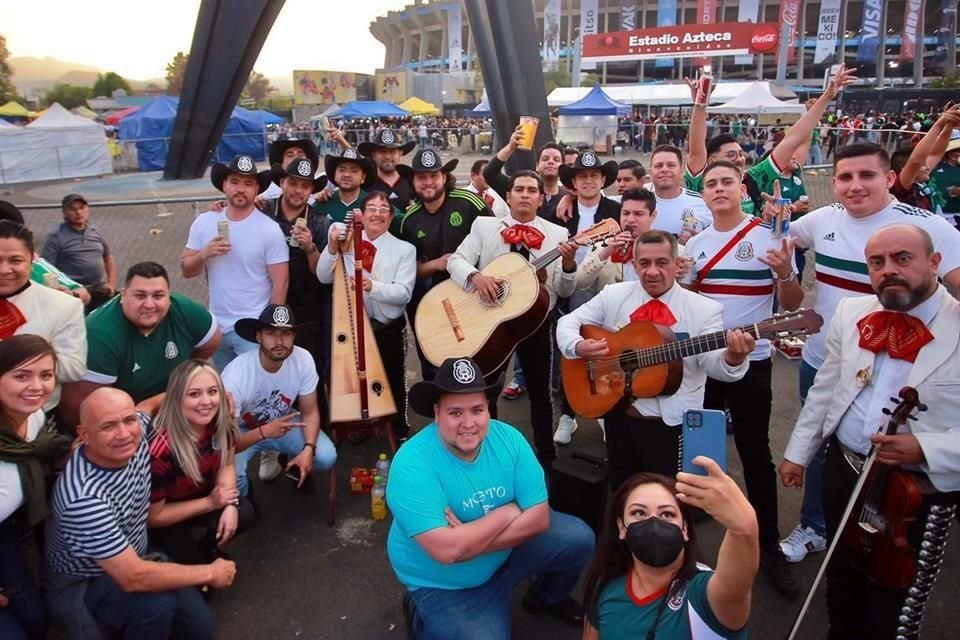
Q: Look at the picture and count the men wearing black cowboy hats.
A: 9